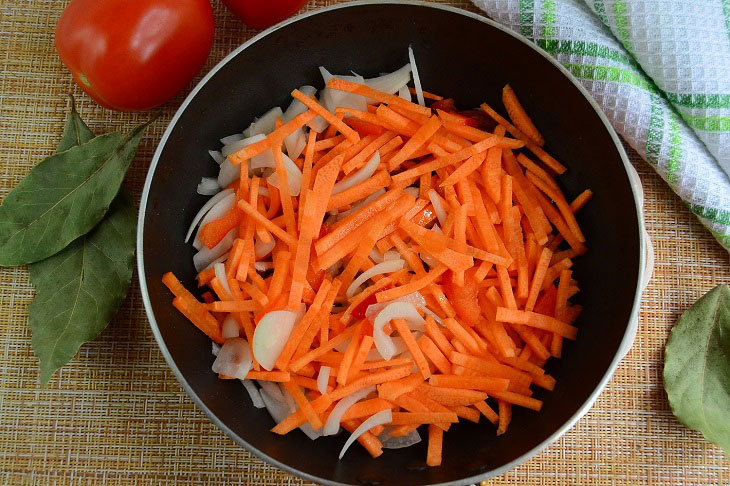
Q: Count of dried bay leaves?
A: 3